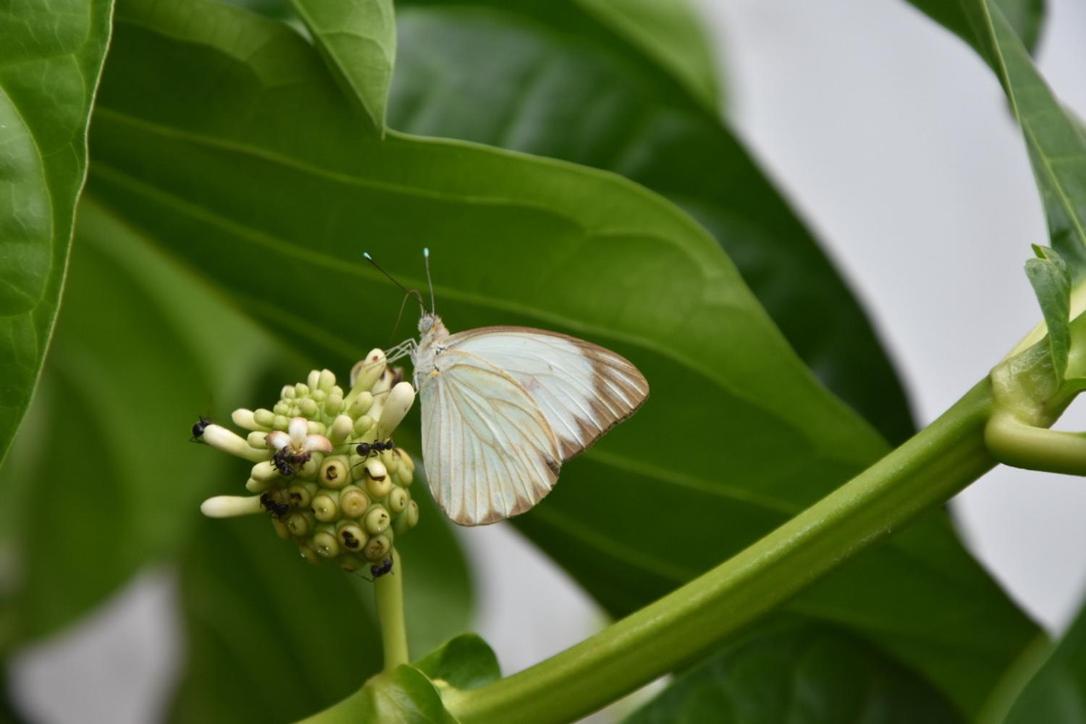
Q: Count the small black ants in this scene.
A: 5